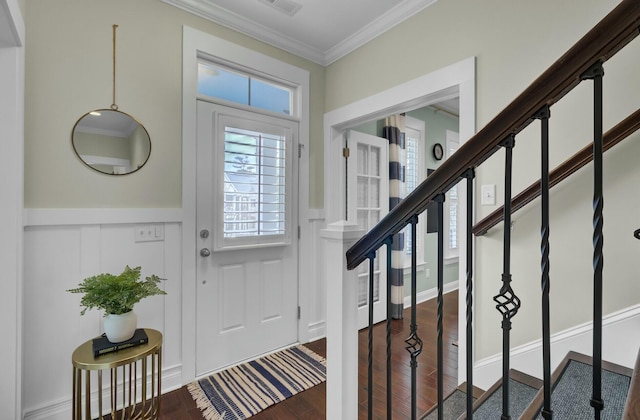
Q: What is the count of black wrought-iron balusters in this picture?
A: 8